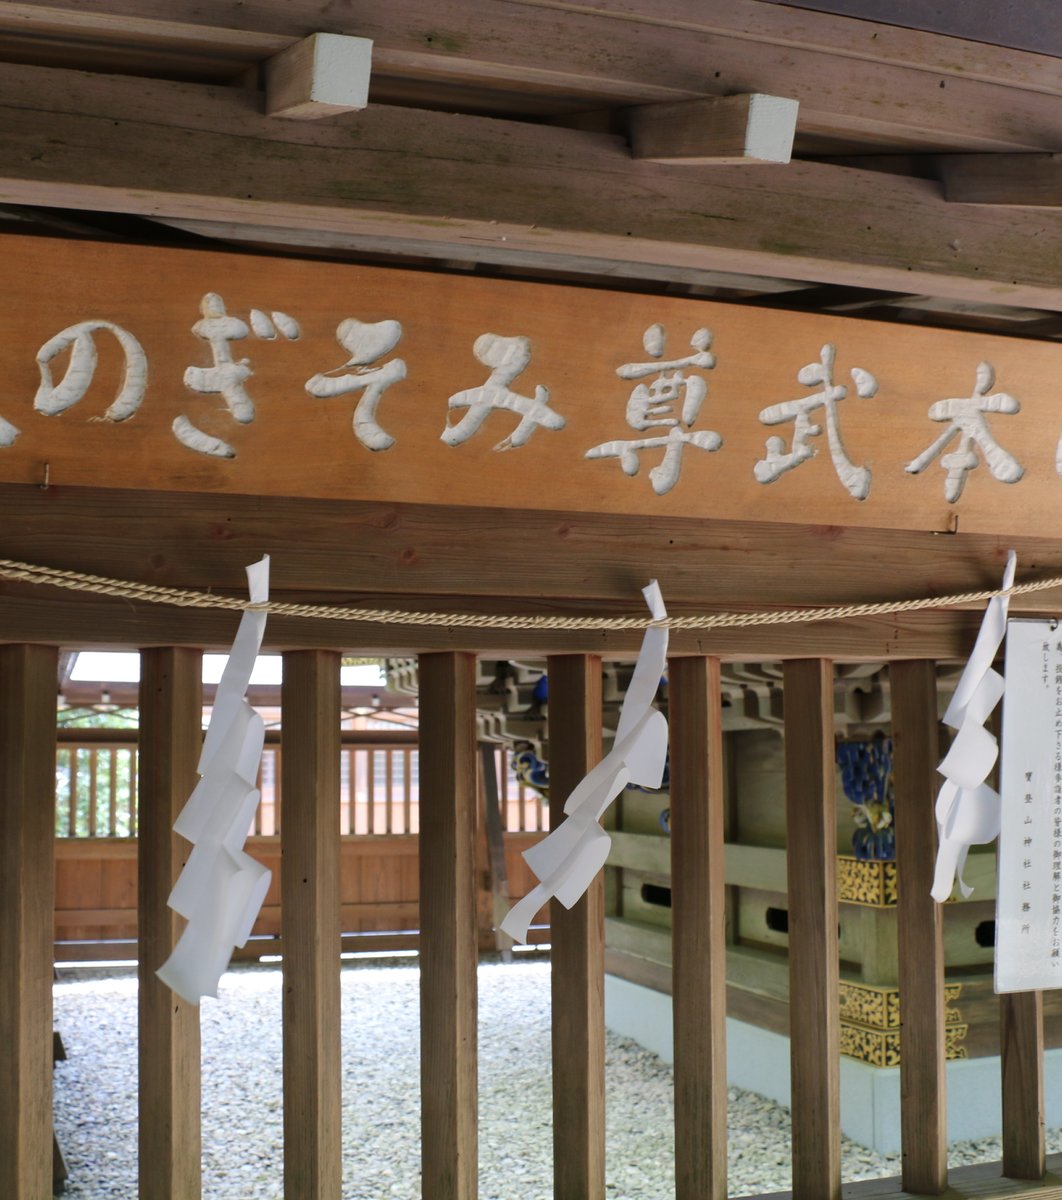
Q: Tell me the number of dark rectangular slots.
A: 3